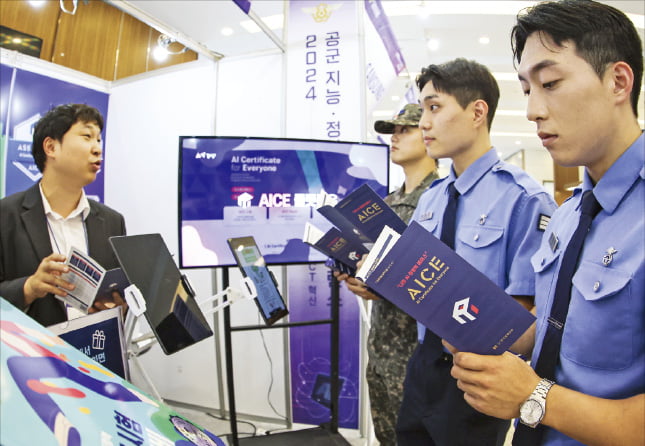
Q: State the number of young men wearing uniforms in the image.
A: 3